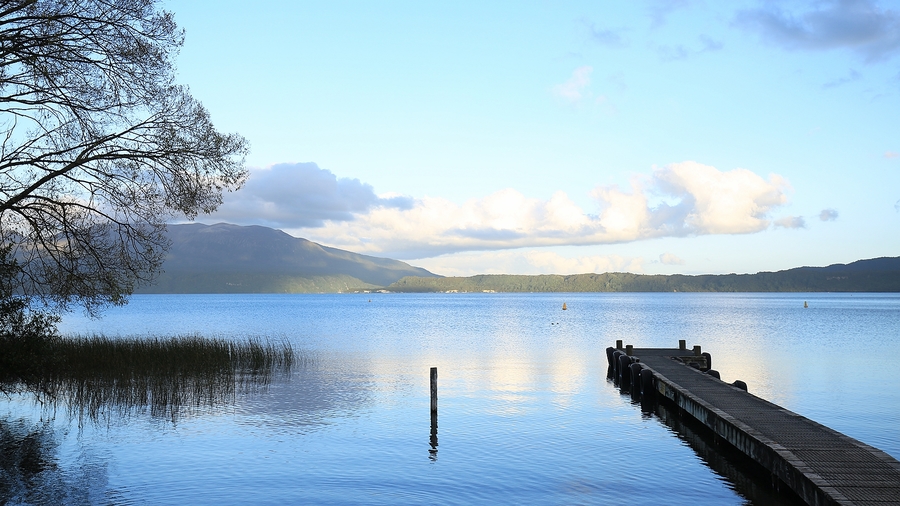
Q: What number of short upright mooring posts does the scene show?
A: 4